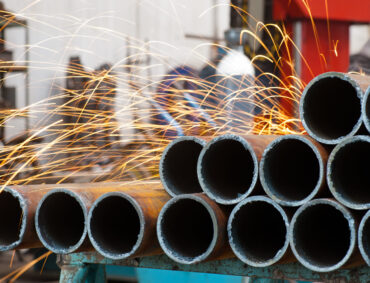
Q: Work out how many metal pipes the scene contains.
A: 13